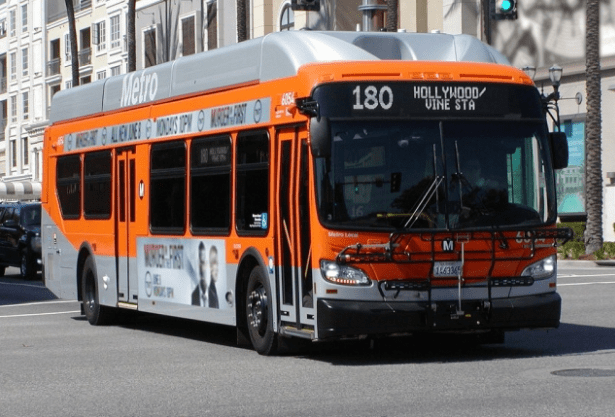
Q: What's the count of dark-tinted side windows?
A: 5